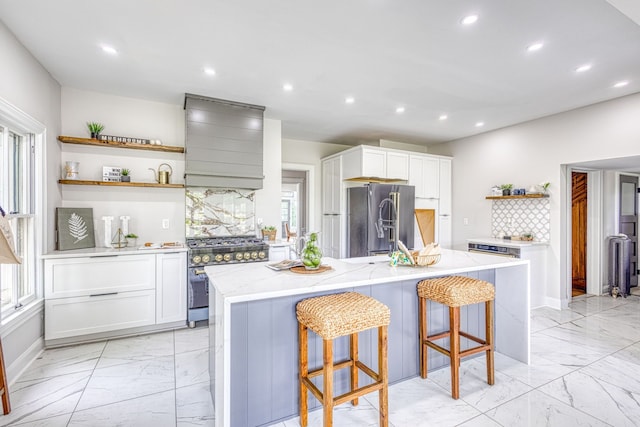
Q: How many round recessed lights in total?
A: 11